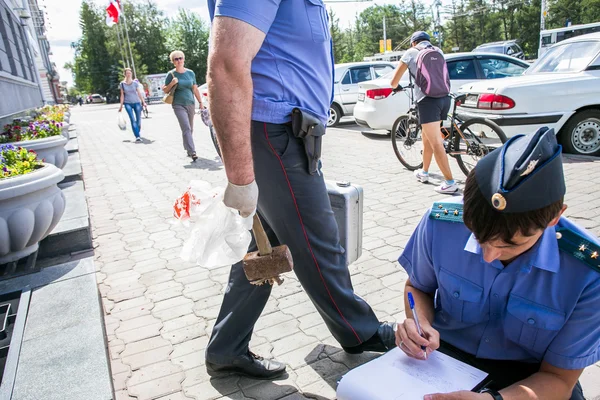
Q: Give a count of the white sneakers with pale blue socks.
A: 2